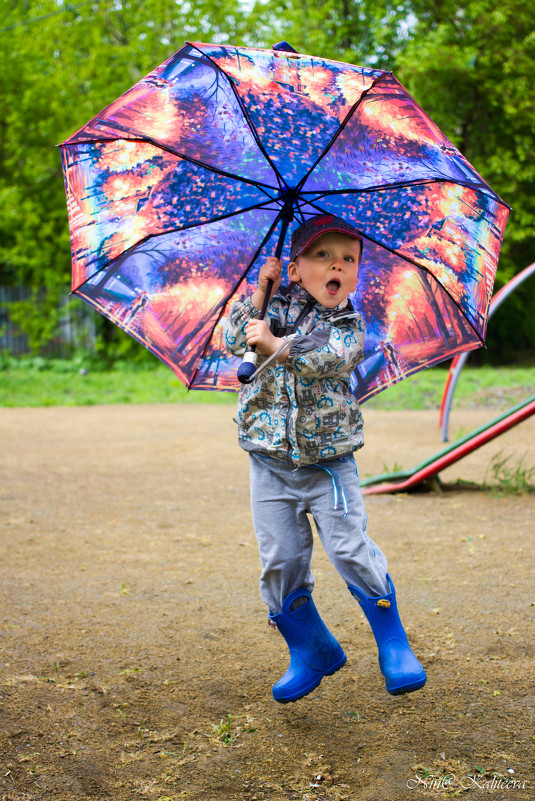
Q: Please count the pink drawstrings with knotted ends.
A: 0